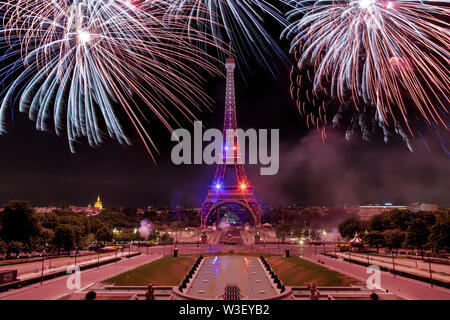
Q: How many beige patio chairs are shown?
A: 0